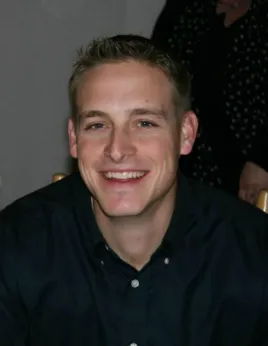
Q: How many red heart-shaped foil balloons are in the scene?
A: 0